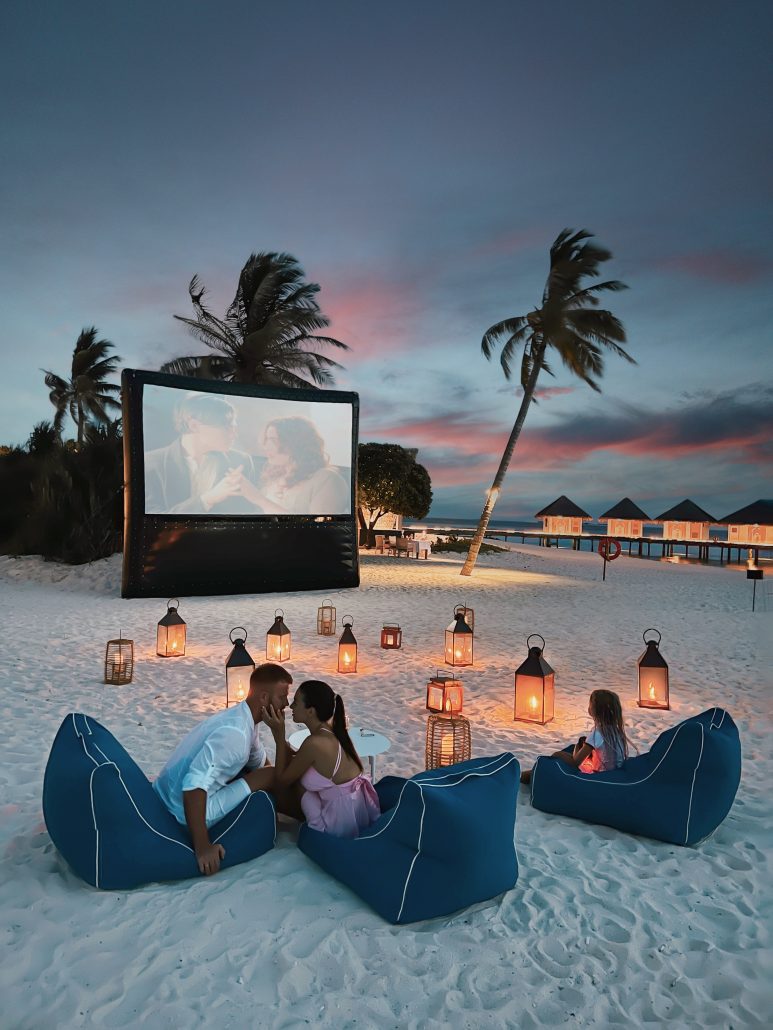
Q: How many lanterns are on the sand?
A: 13